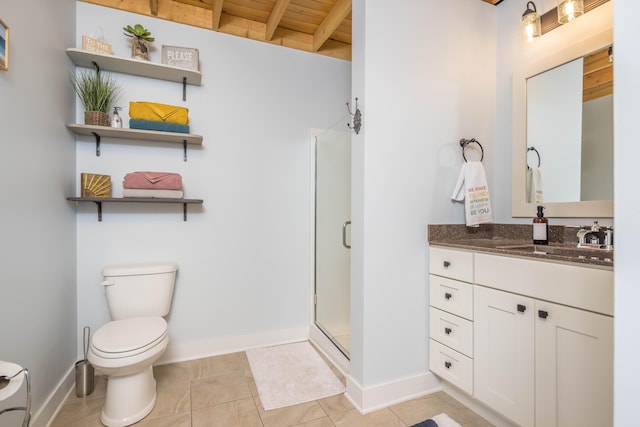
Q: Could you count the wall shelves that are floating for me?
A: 3